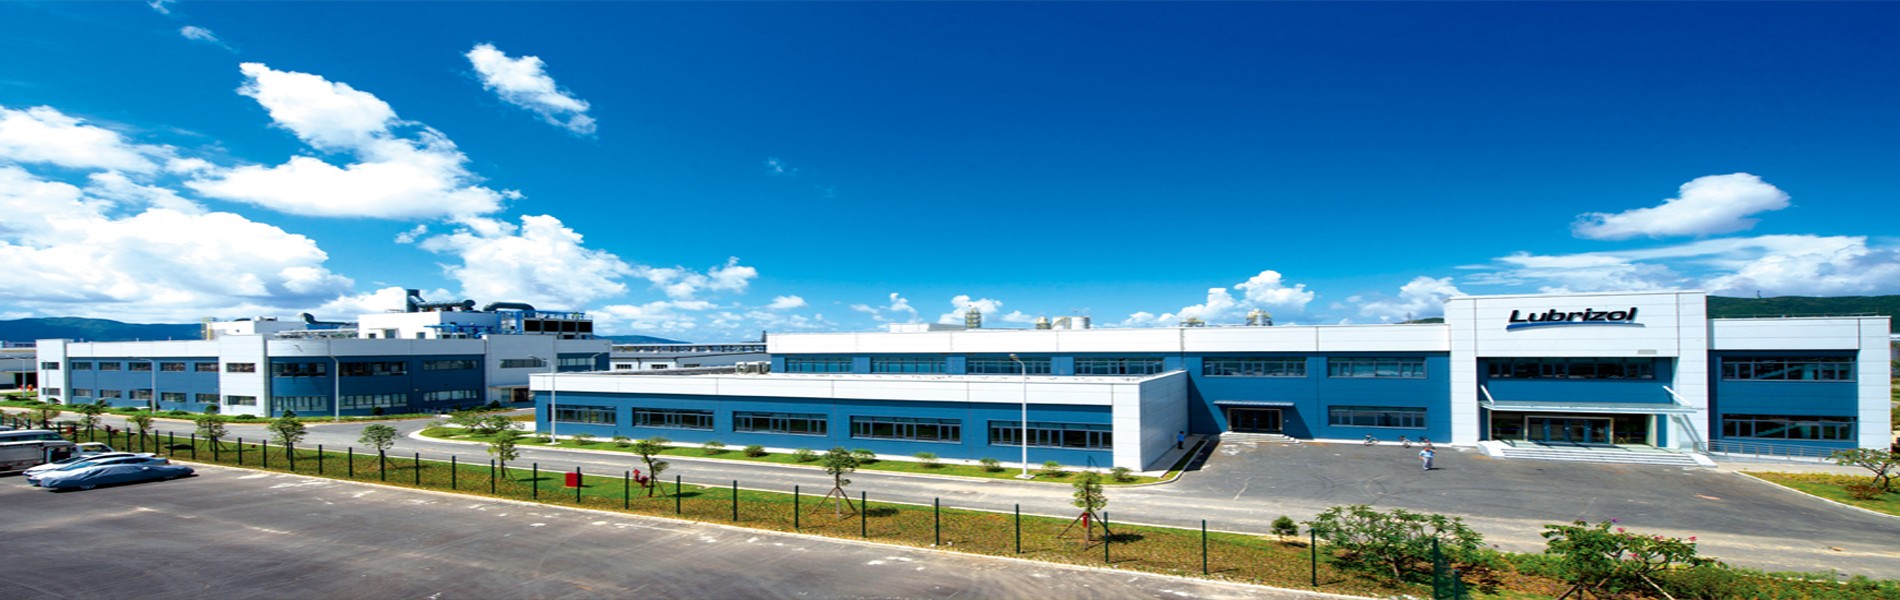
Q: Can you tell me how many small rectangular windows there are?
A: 14